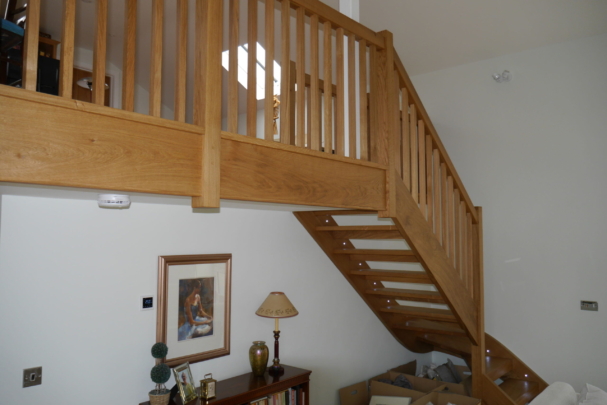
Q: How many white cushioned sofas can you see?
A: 1